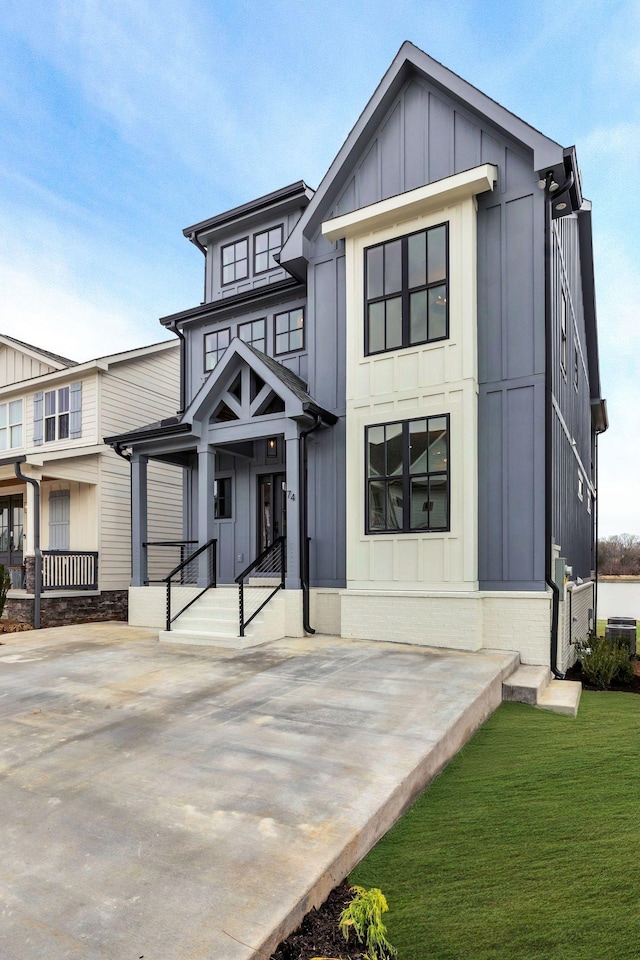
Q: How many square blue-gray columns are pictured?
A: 3